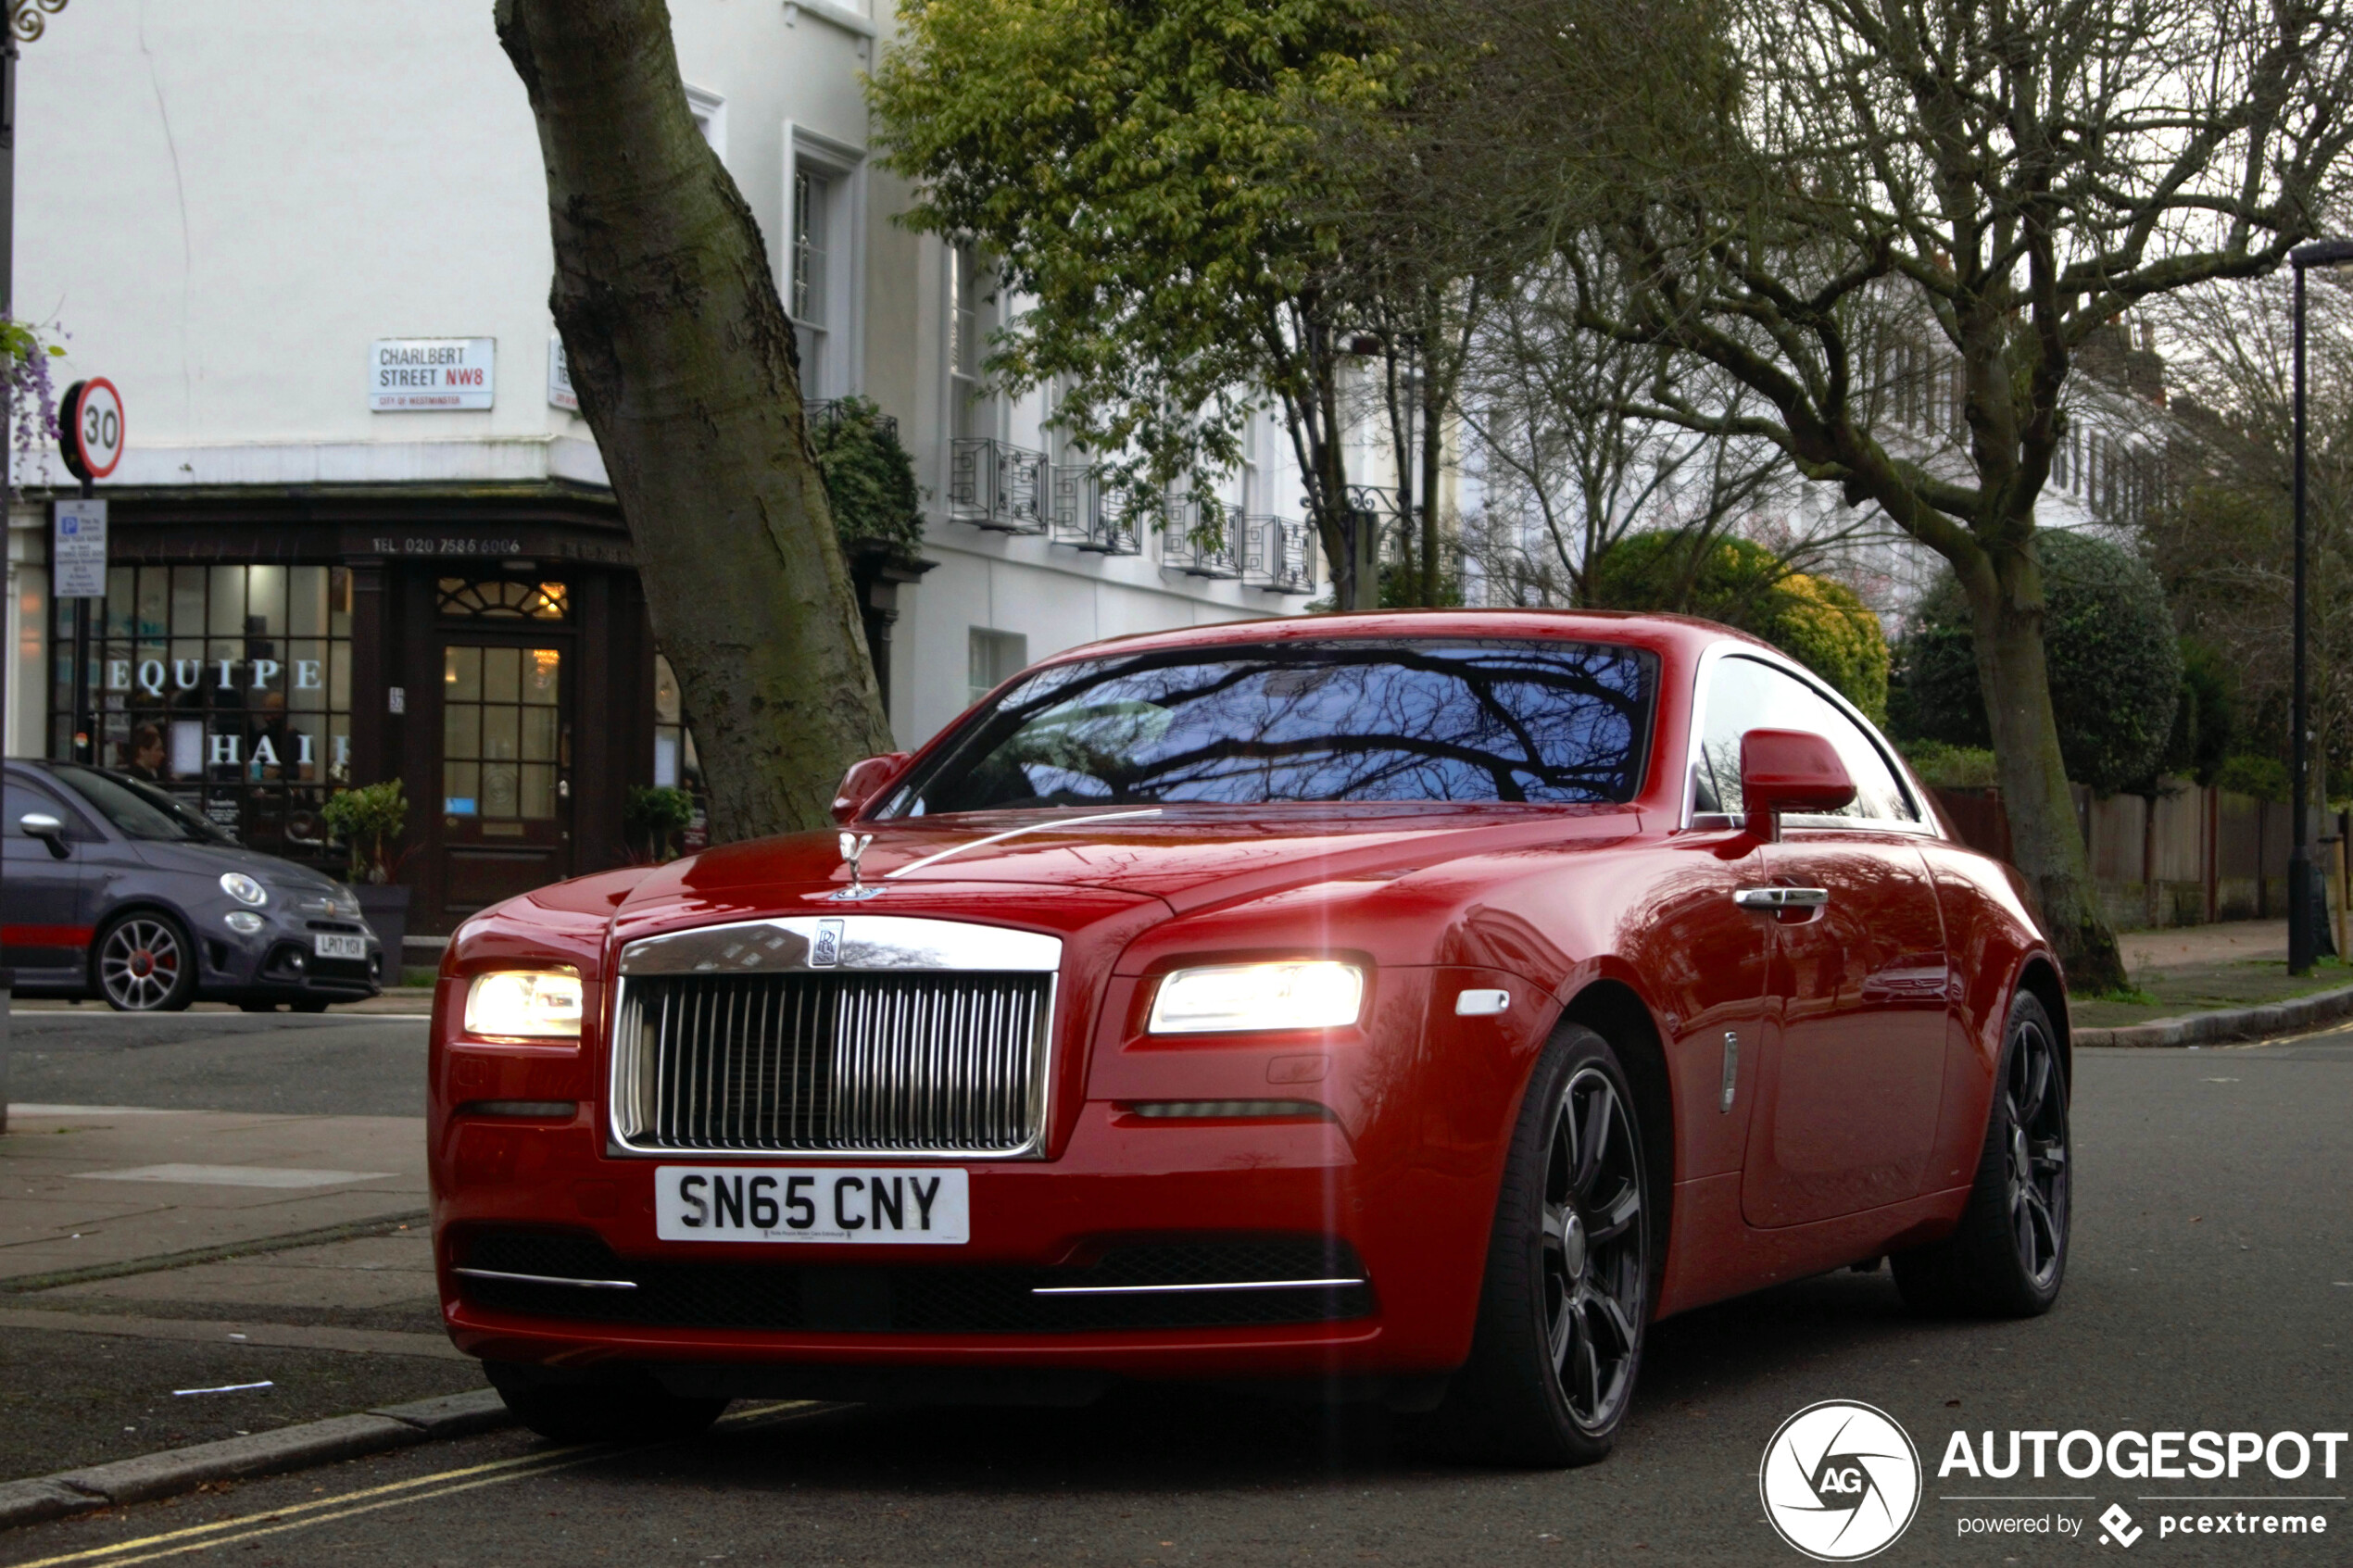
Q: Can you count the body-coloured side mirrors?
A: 2